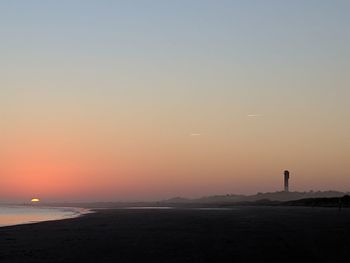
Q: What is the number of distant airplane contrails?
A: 2